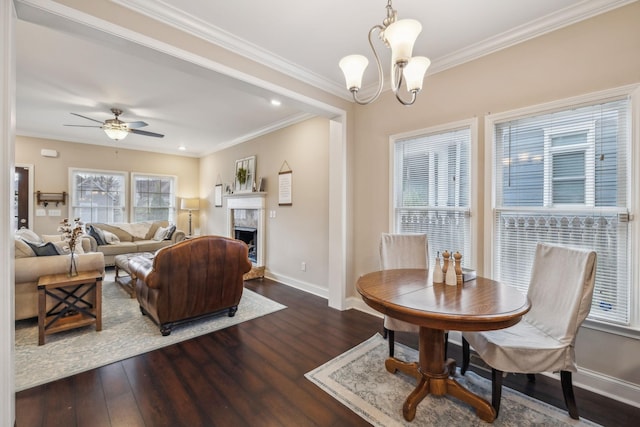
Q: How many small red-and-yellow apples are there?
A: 0